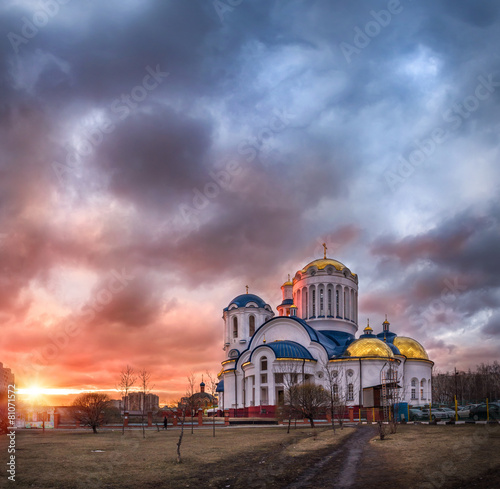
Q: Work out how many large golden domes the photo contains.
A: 3